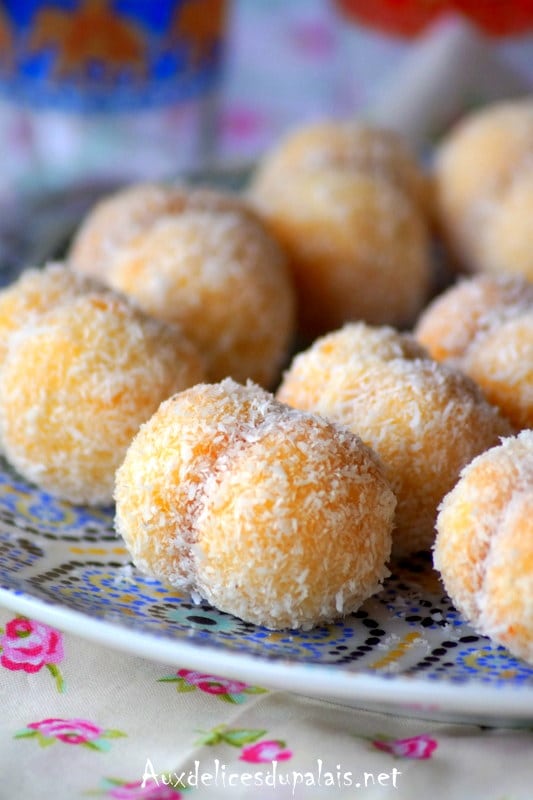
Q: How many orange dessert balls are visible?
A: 8